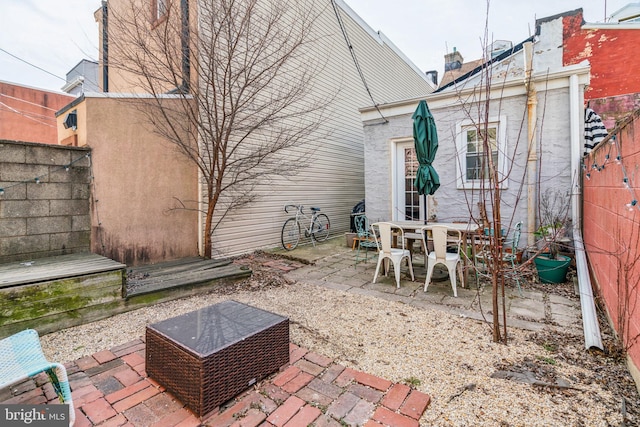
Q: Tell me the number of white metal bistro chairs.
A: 2